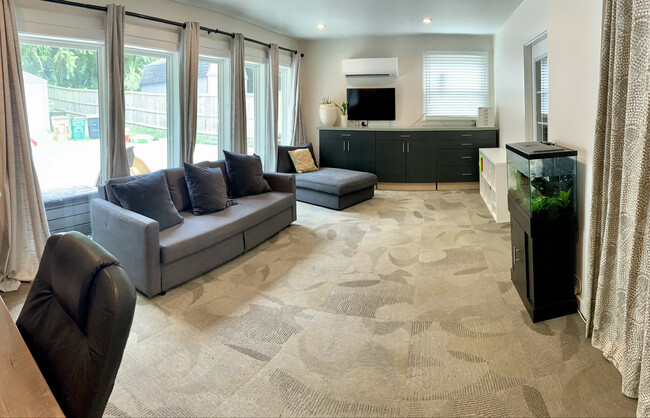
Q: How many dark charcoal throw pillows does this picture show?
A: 3